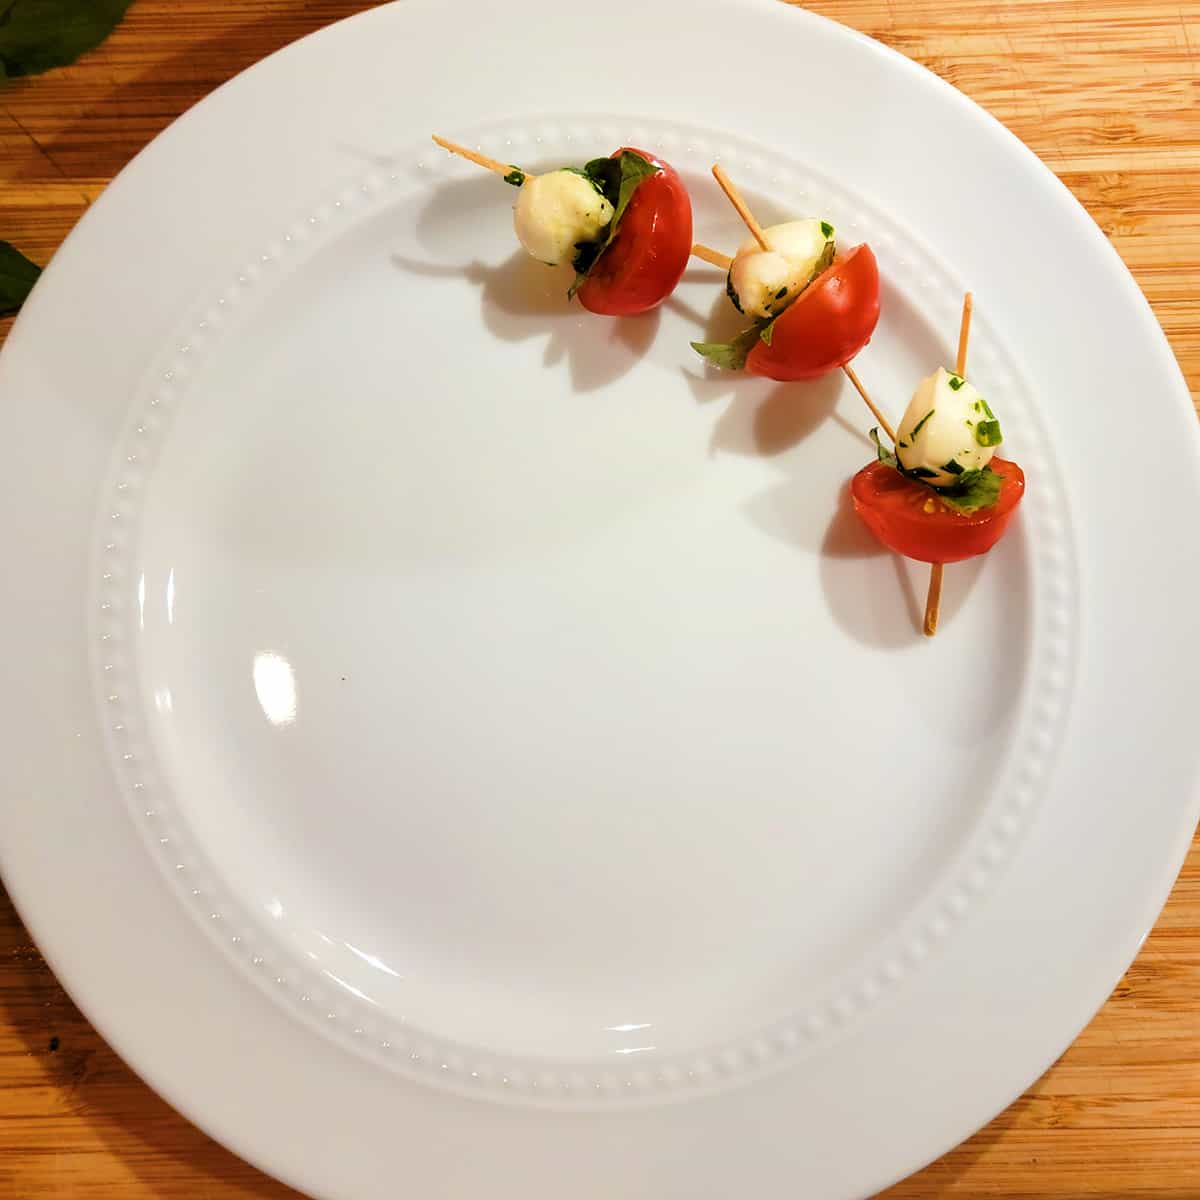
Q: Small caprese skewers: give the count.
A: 3